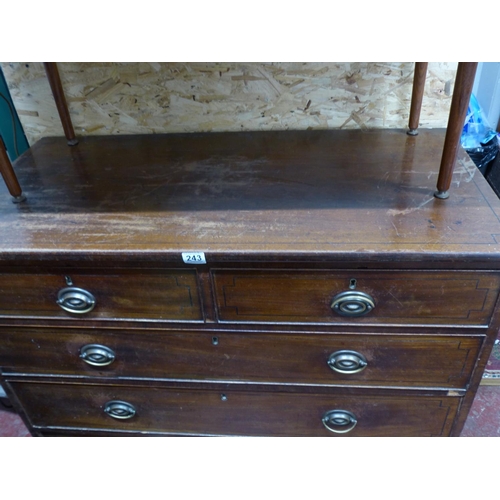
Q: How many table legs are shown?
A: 4